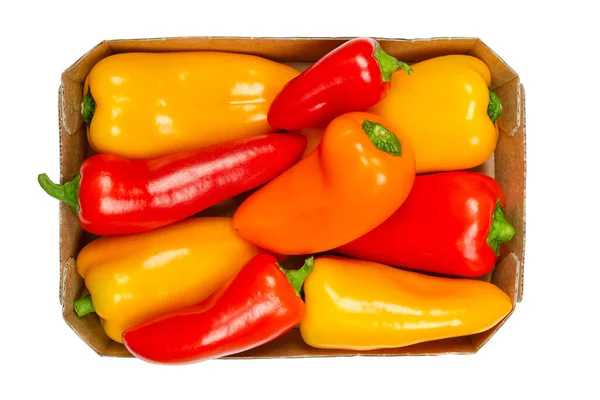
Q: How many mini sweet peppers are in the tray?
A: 9